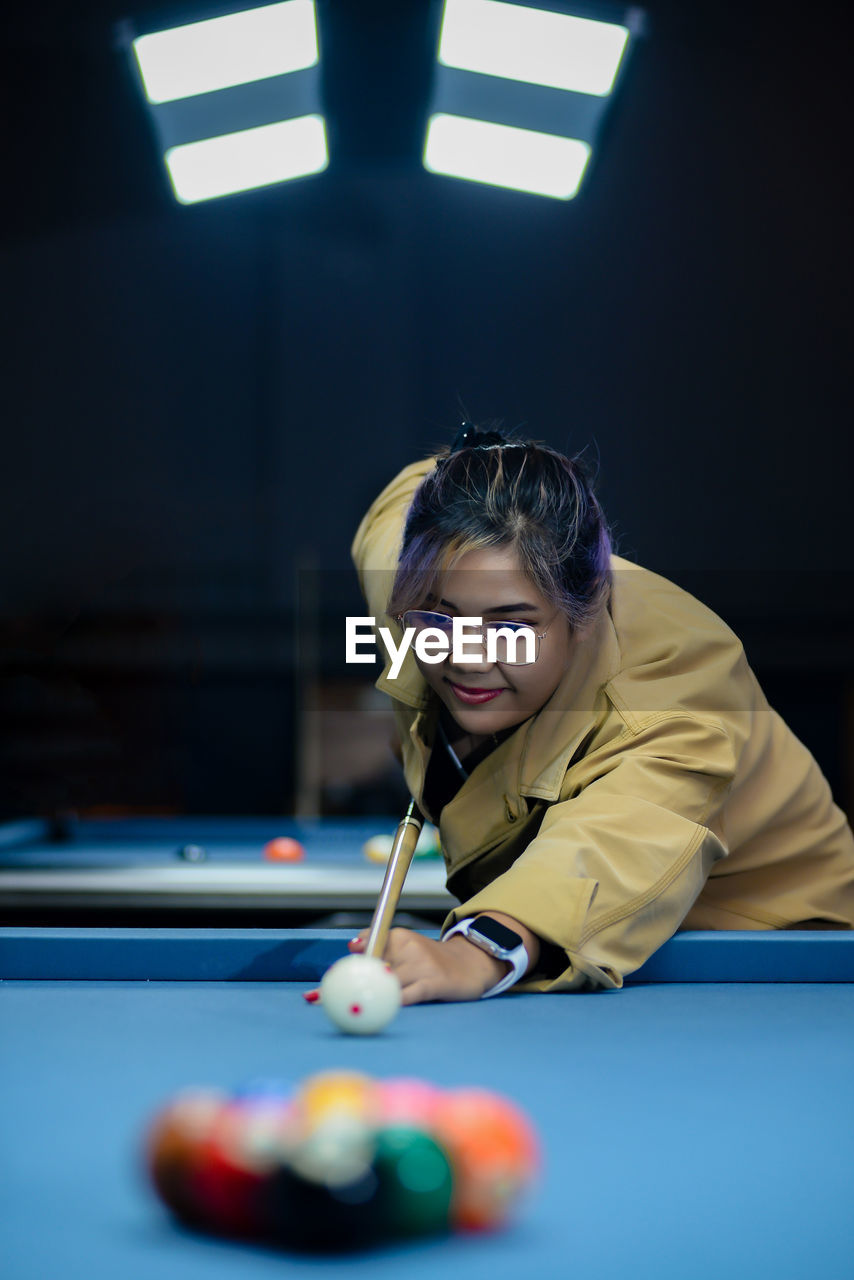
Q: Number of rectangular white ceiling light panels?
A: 4